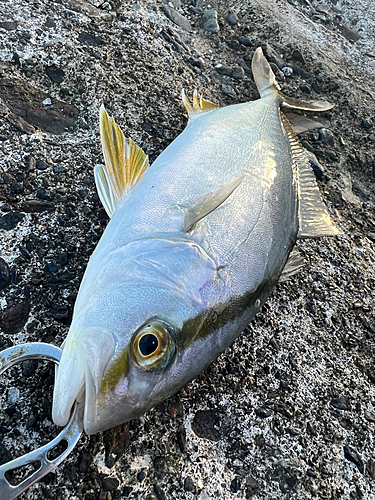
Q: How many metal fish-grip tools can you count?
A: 1